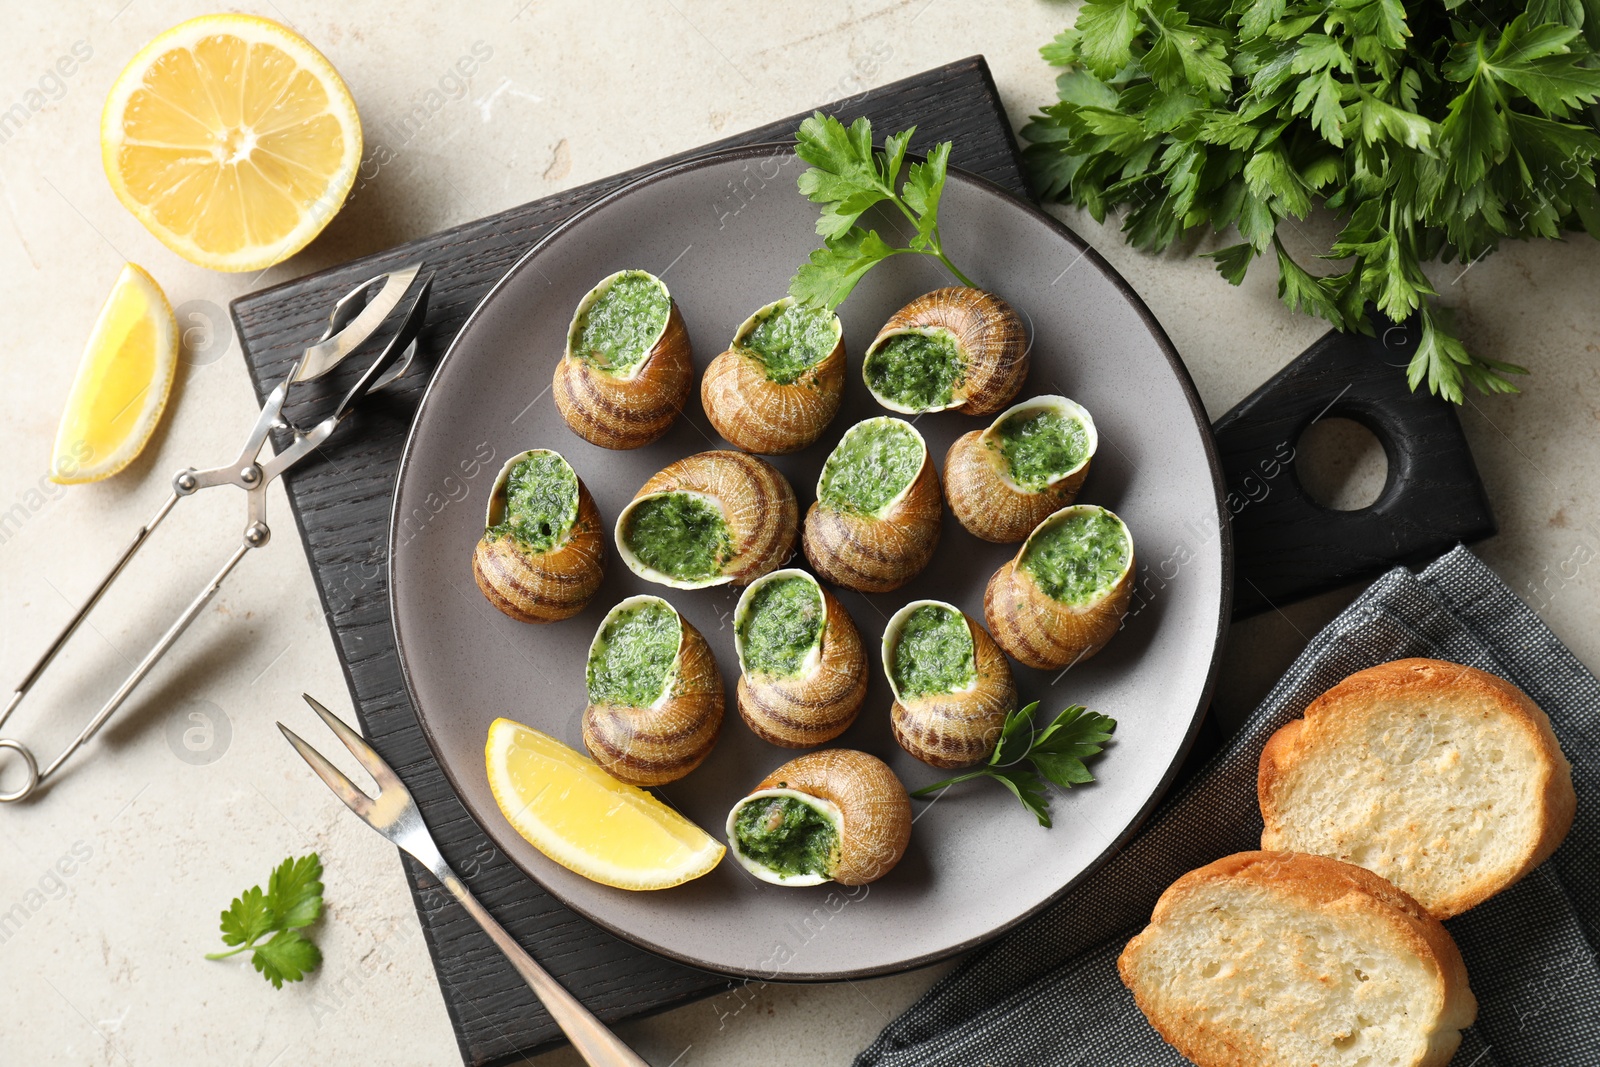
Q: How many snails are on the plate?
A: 12